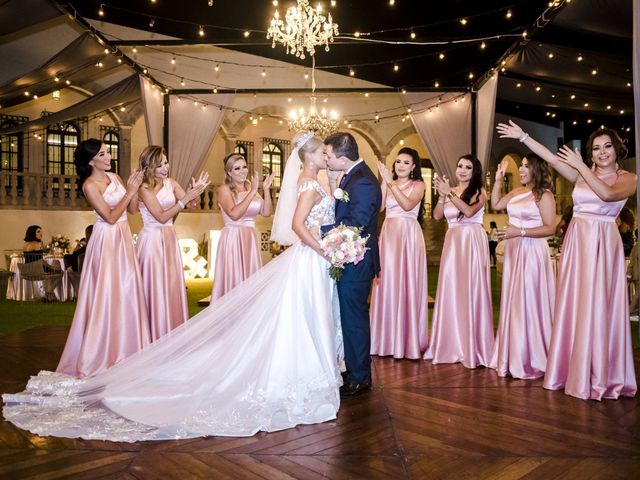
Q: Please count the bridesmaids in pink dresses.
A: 7